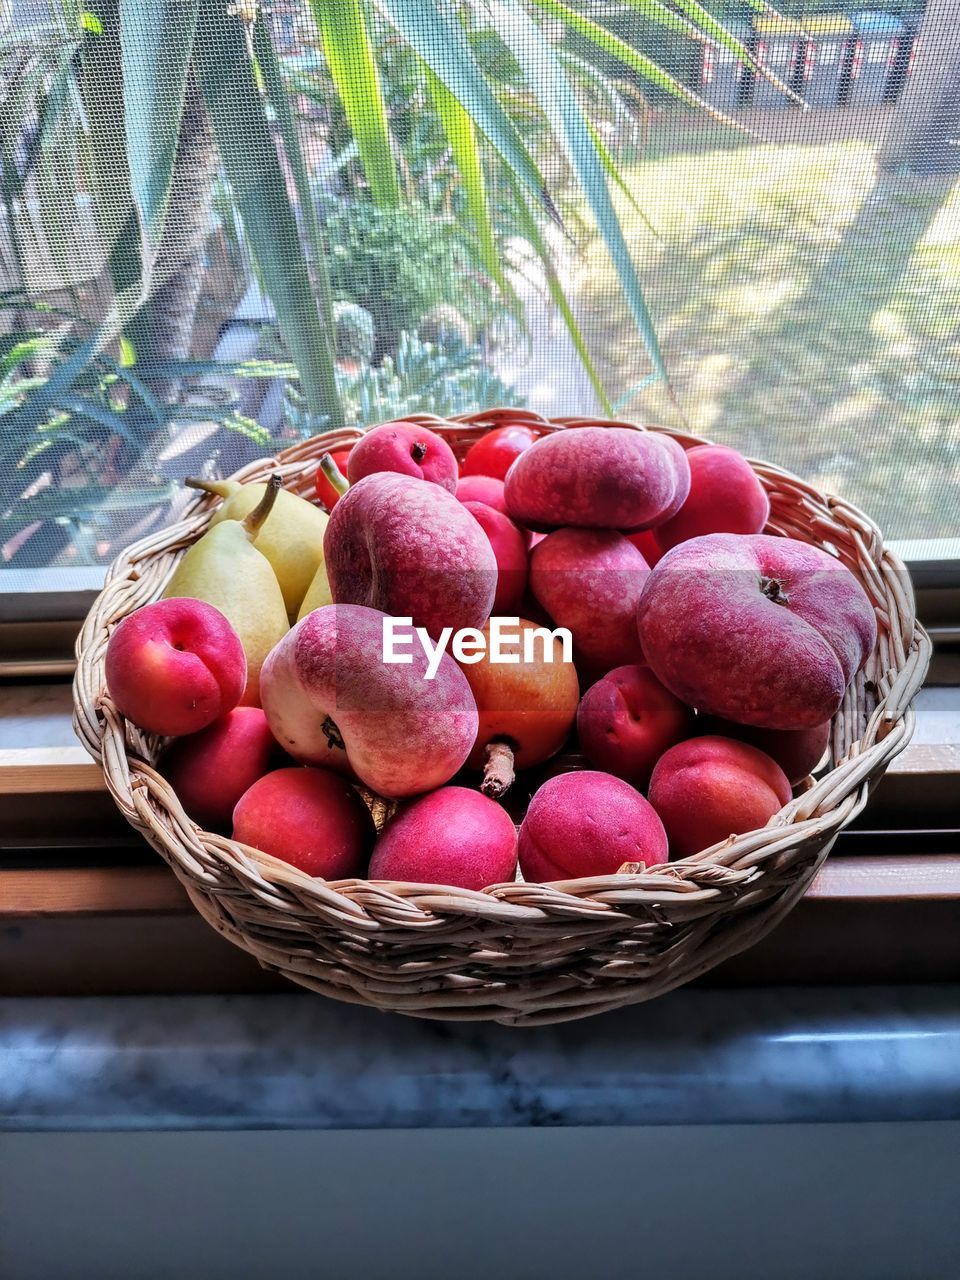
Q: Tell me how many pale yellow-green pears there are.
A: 3